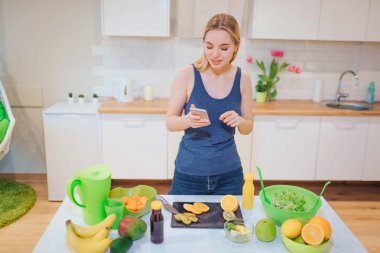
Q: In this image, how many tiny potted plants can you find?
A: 3